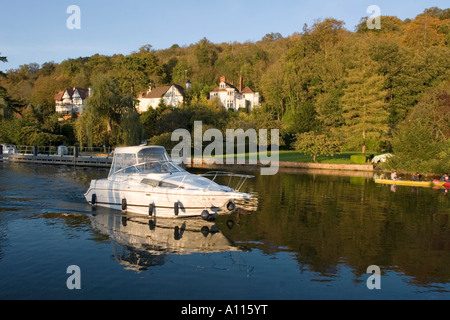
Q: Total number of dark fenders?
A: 6